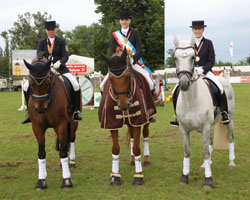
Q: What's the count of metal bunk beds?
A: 0